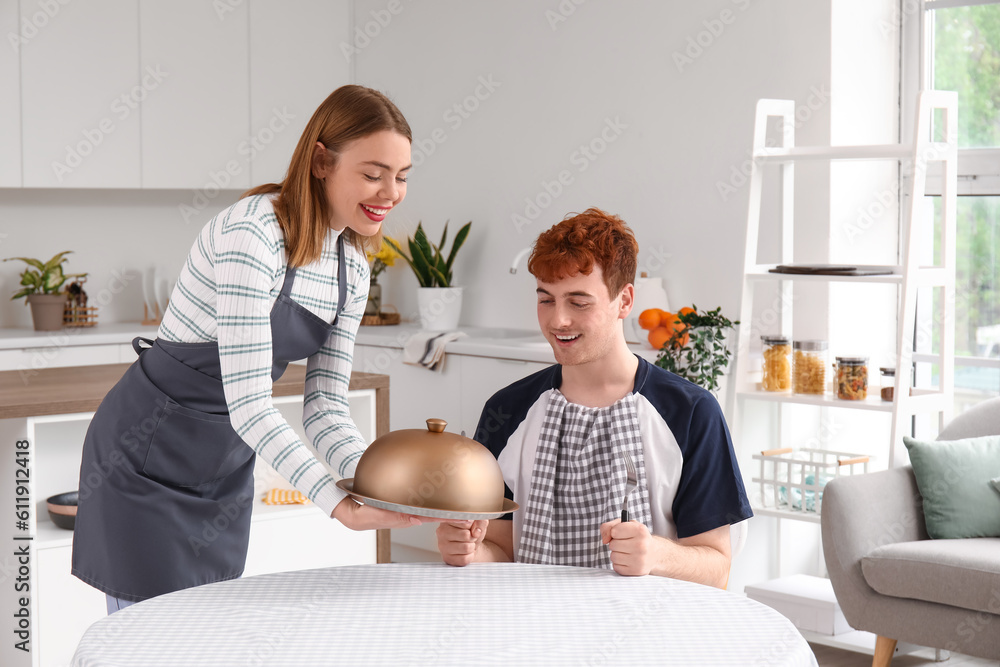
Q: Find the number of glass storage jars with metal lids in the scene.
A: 4